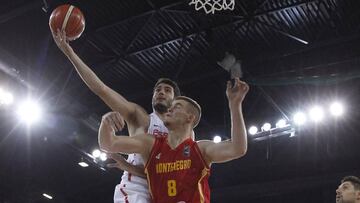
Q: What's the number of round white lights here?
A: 11